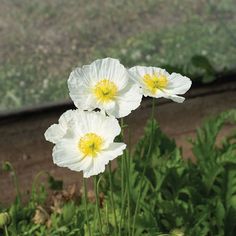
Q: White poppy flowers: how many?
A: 3